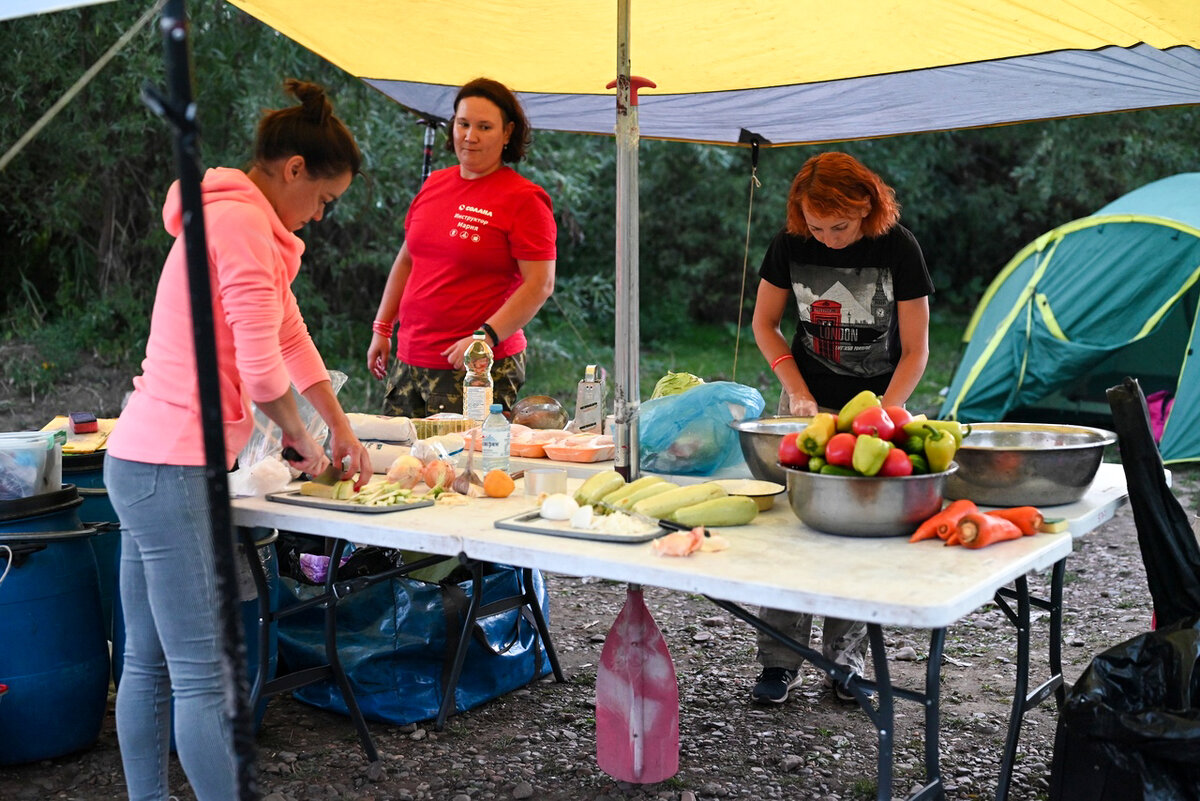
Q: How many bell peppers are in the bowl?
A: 5